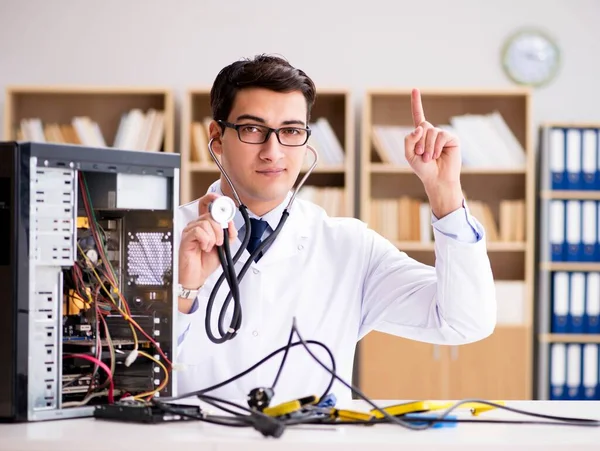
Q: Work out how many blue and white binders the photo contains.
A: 12